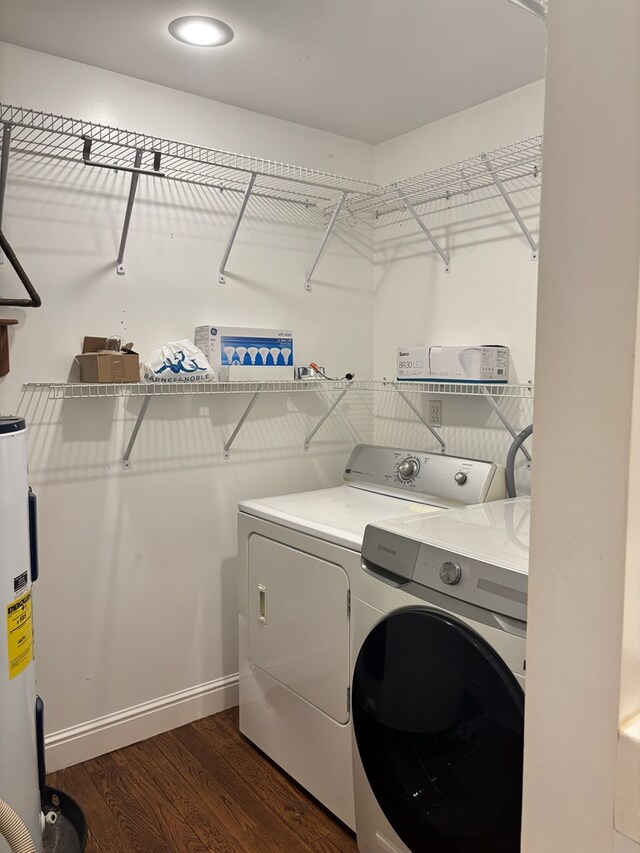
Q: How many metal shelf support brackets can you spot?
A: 11